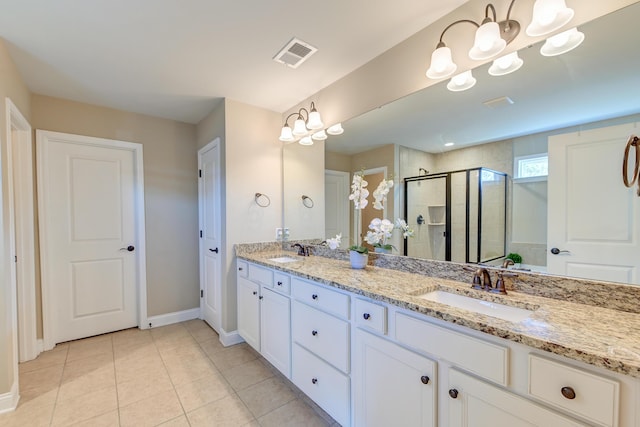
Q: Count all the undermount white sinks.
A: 2